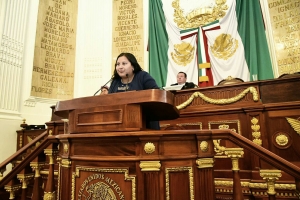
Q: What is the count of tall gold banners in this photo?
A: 3